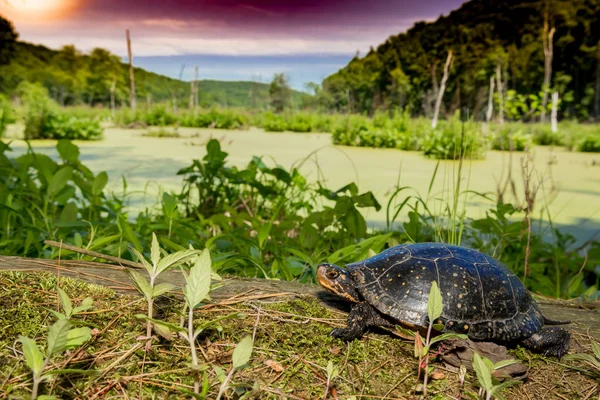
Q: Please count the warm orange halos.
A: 1